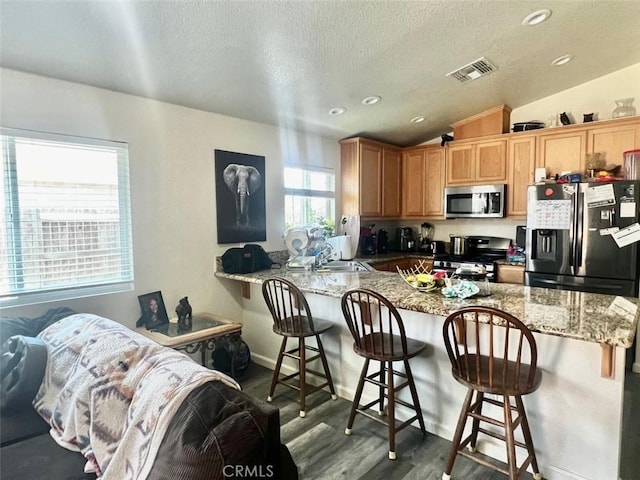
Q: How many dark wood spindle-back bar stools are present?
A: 3